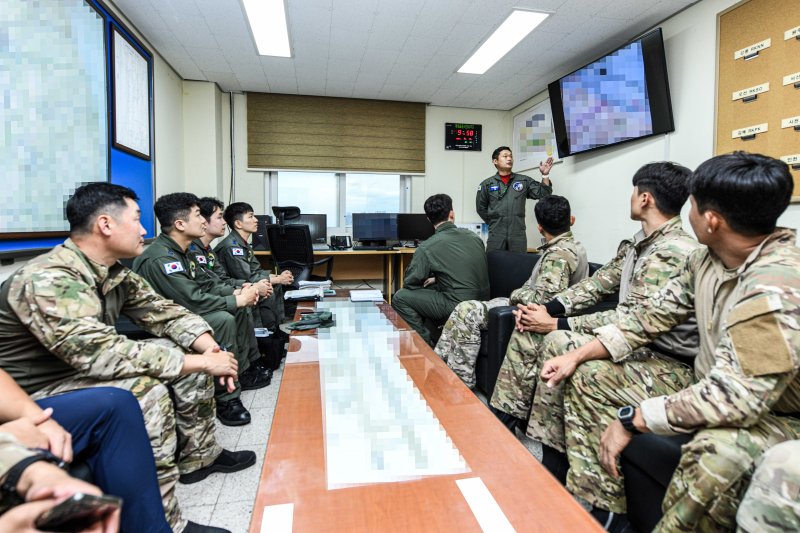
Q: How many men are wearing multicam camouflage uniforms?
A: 4